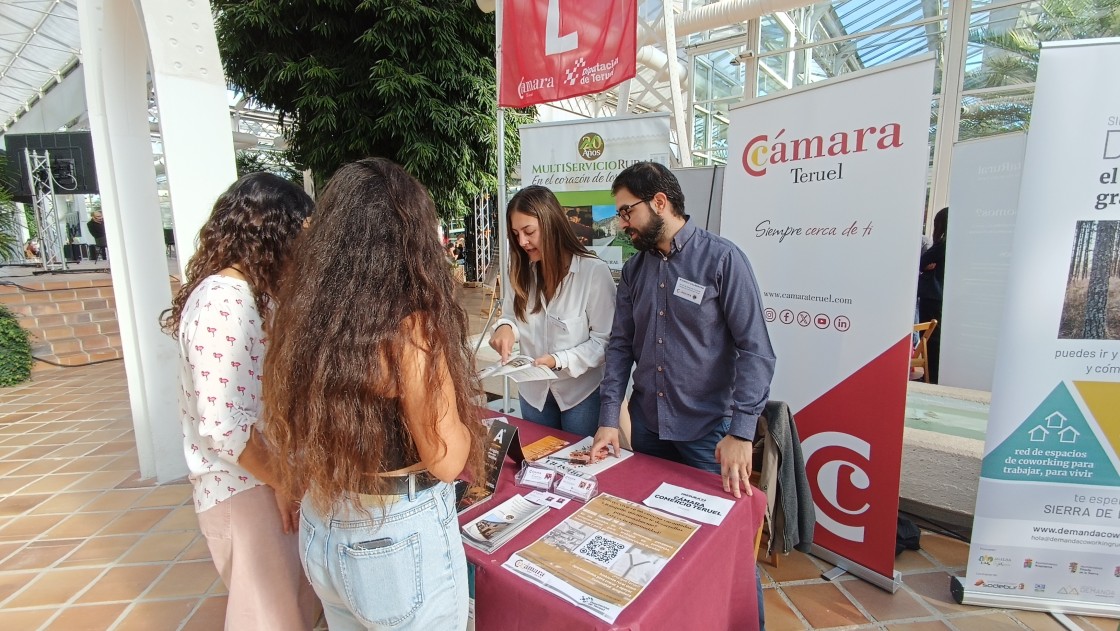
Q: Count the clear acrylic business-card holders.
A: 2